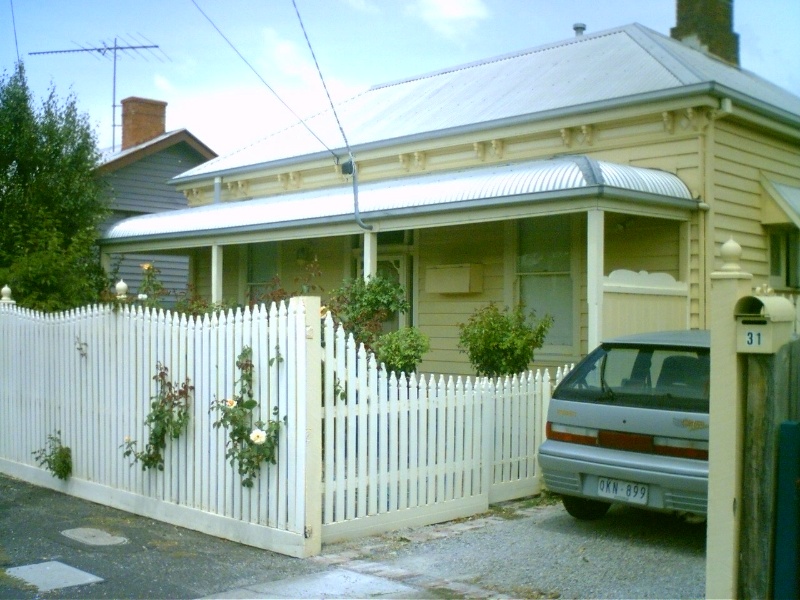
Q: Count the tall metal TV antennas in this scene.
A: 1